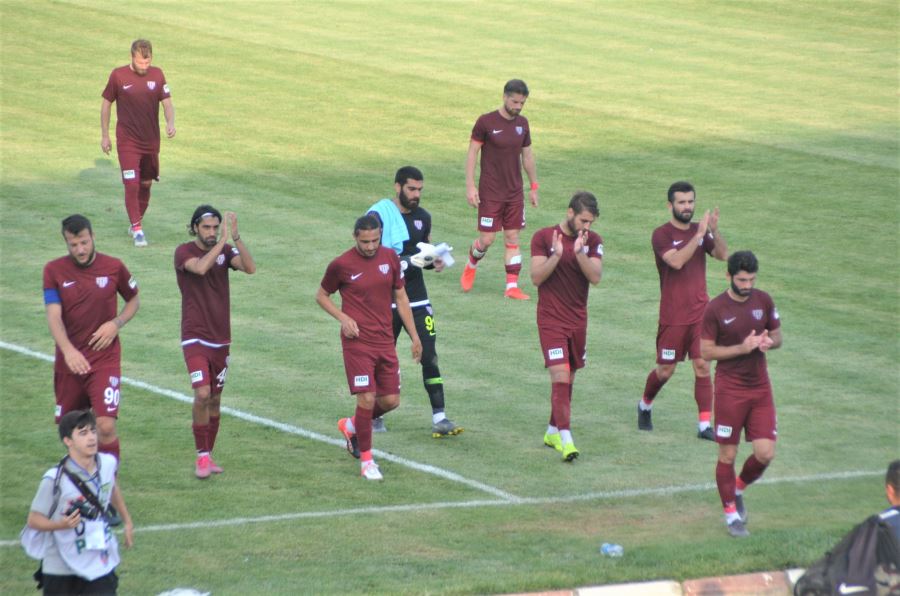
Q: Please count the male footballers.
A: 9